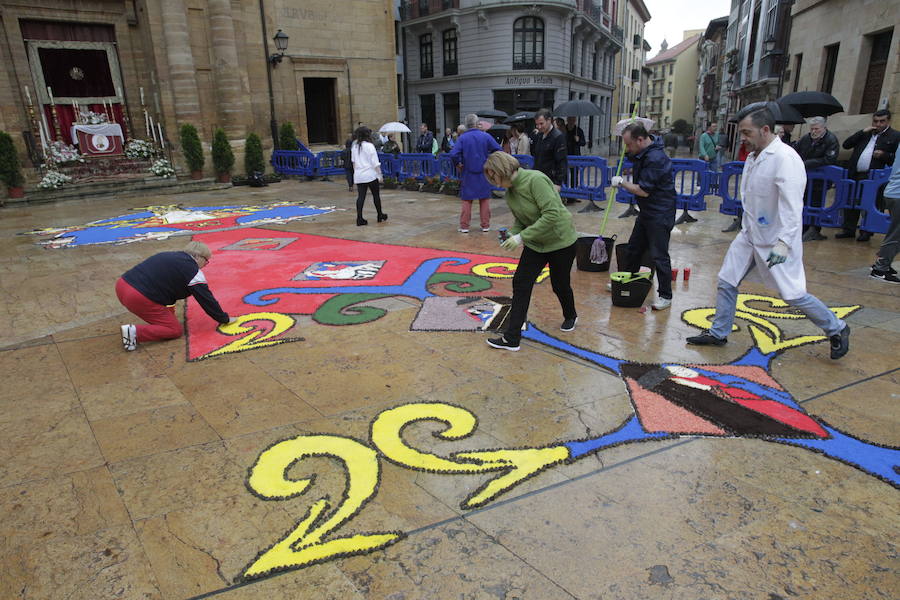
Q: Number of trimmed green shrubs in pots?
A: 5